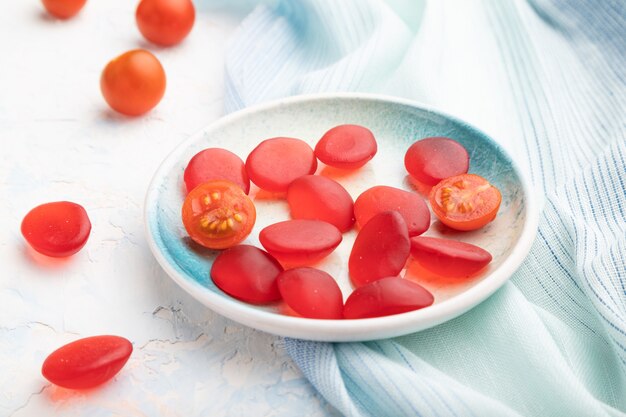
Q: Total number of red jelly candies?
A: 14